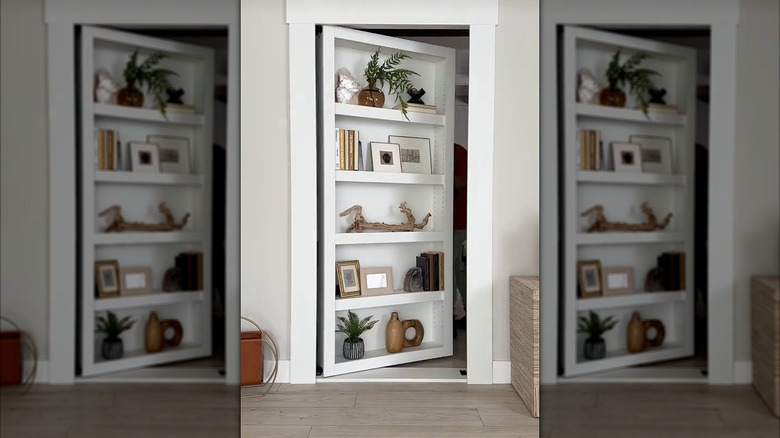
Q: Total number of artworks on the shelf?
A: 4